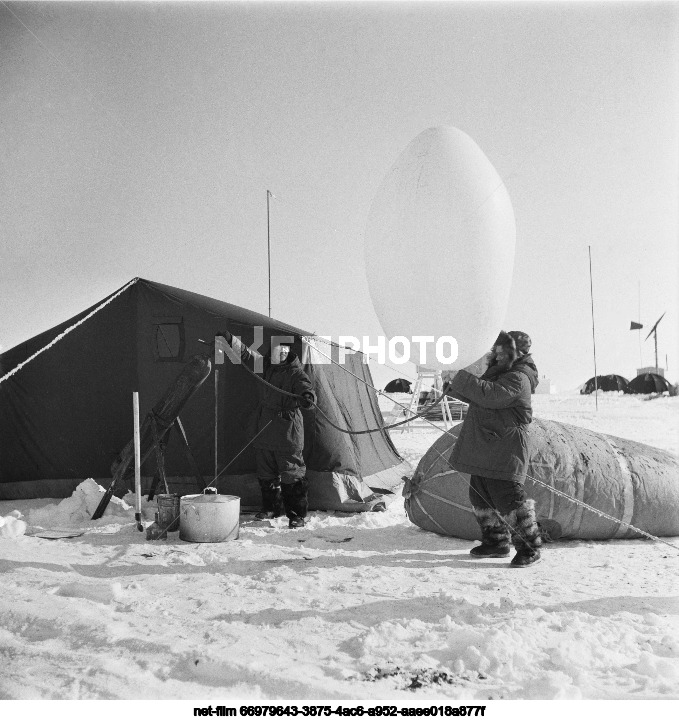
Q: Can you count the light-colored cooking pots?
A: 1